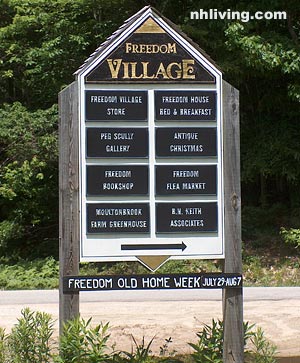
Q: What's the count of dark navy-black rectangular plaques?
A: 8